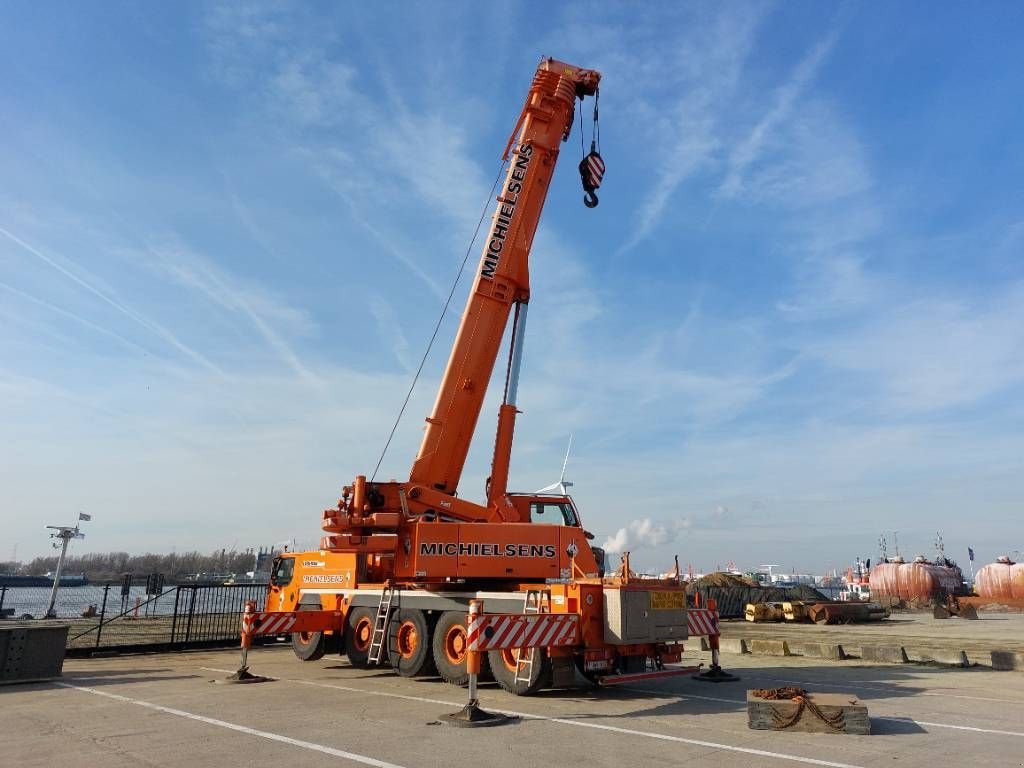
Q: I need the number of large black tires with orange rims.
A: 5